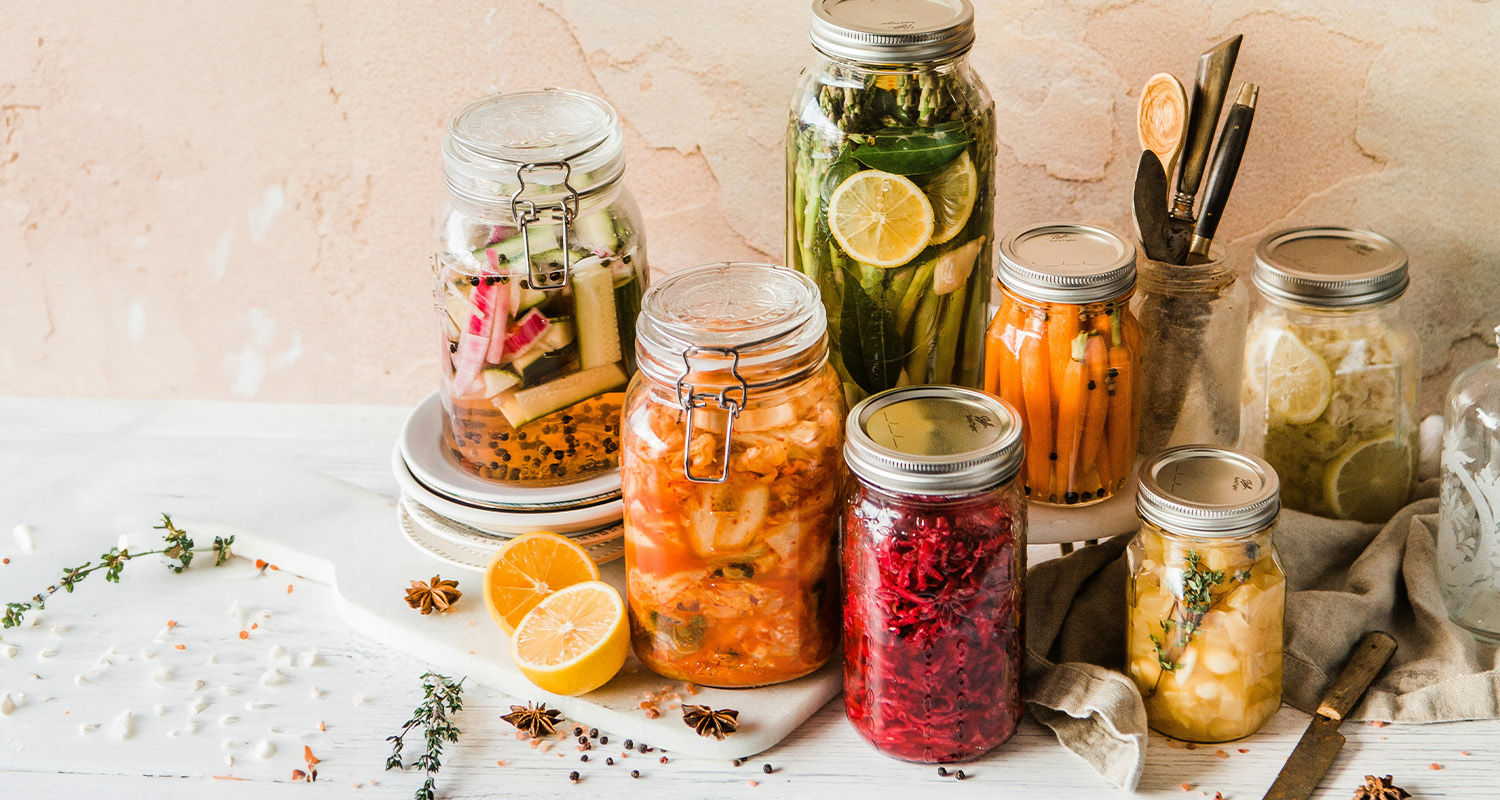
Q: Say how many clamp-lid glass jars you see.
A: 2